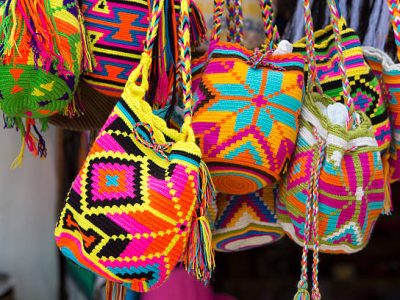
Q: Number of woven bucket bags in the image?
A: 8